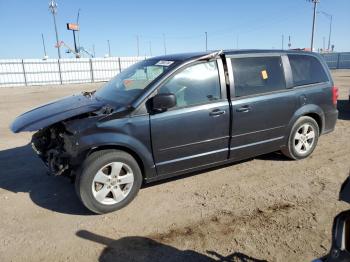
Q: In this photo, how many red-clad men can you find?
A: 0